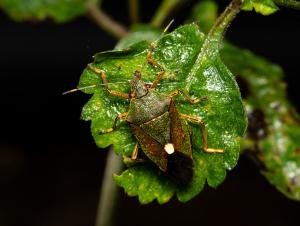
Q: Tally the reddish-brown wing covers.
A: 2